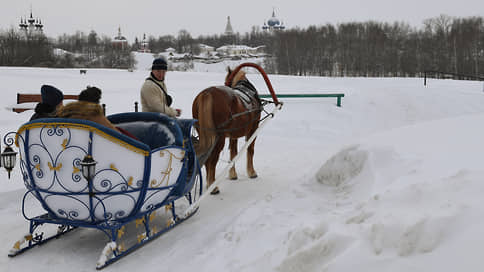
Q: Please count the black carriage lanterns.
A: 2